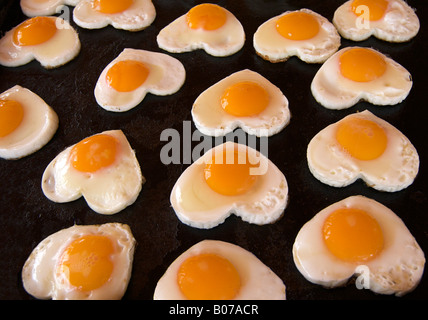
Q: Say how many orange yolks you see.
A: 15